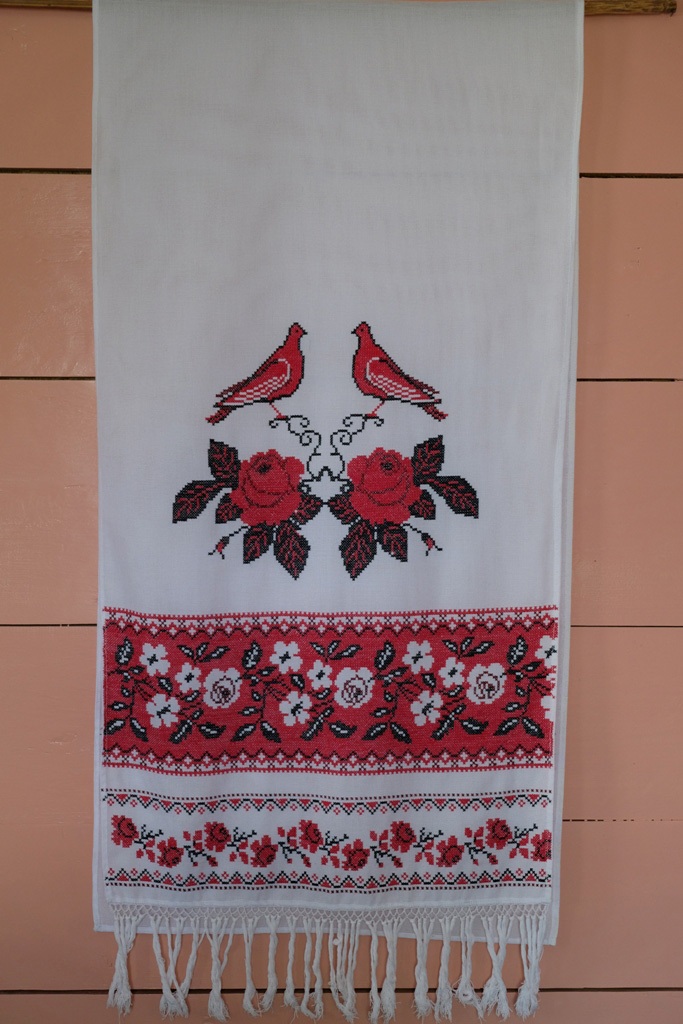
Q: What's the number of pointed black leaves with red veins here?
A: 12